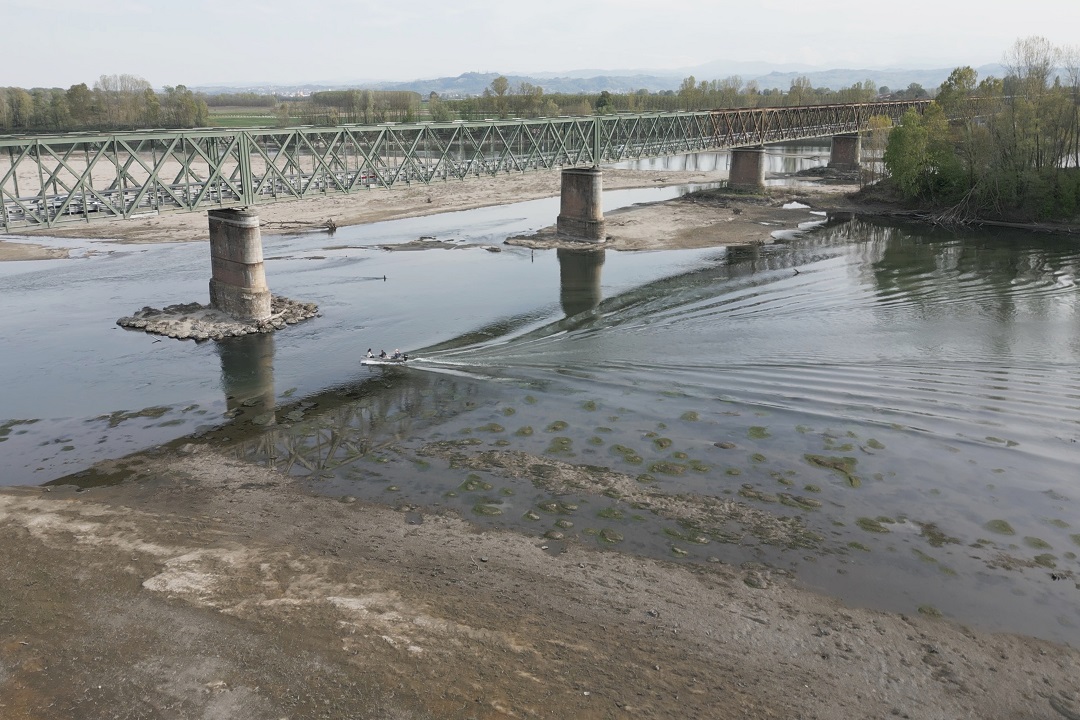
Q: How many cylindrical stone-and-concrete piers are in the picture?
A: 4